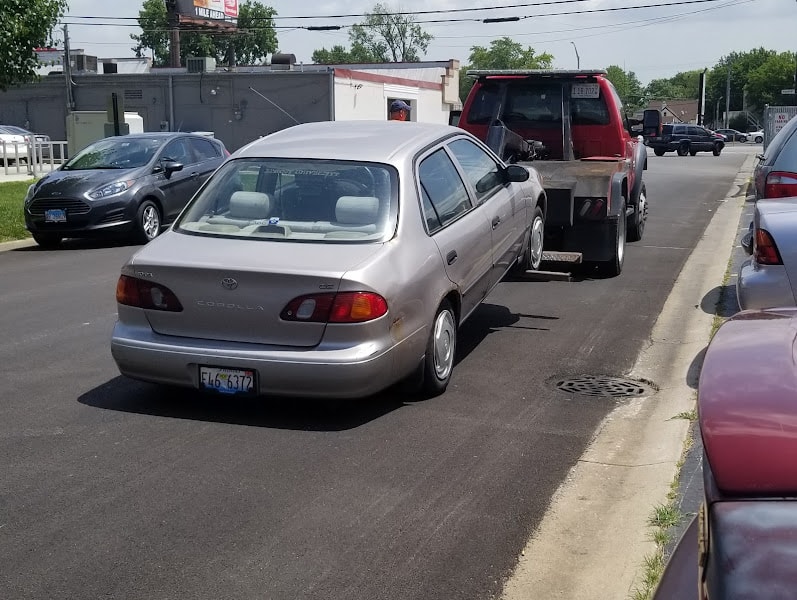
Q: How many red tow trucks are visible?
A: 1